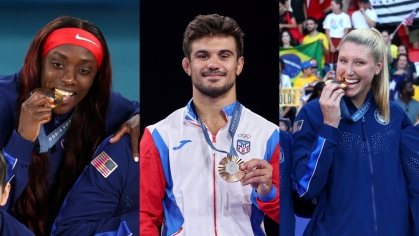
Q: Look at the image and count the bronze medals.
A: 1